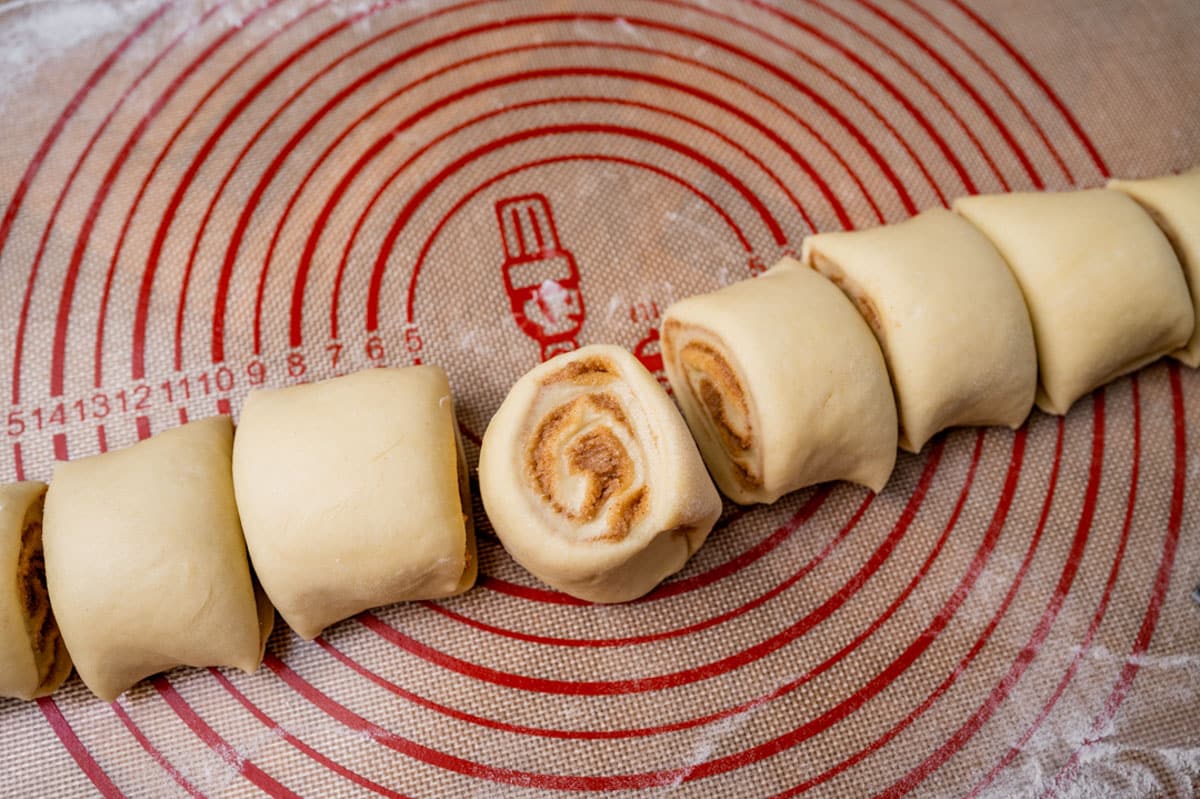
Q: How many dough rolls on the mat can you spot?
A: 8